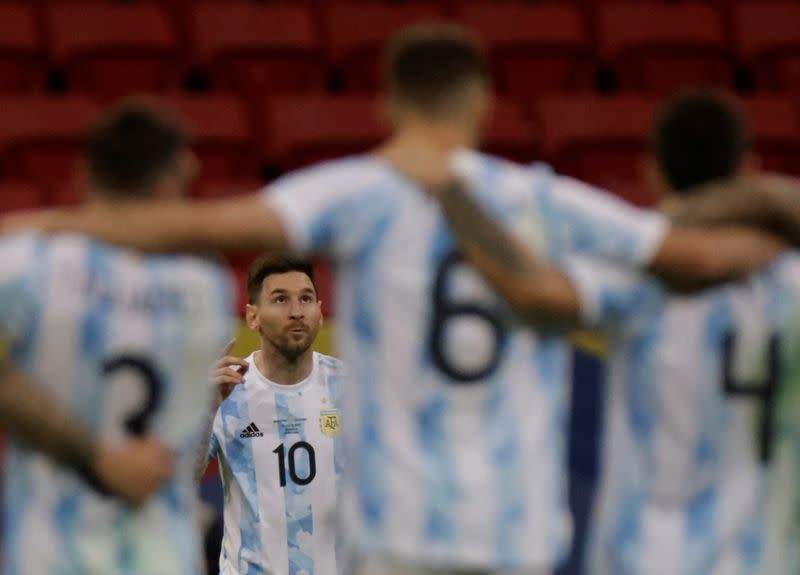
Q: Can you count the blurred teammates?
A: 3